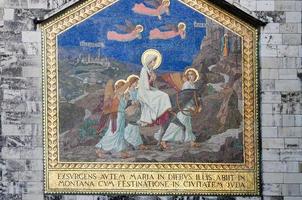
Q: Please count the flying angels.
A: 3